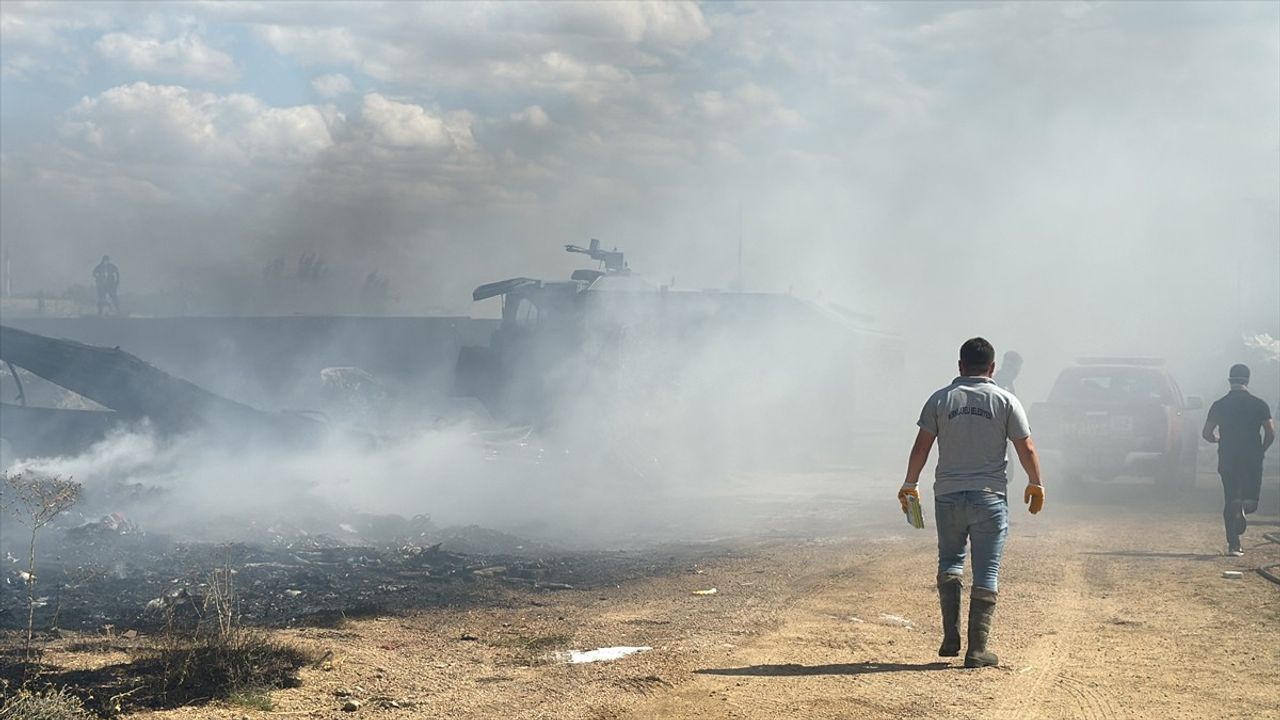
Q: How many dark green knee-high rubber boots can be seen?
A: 2